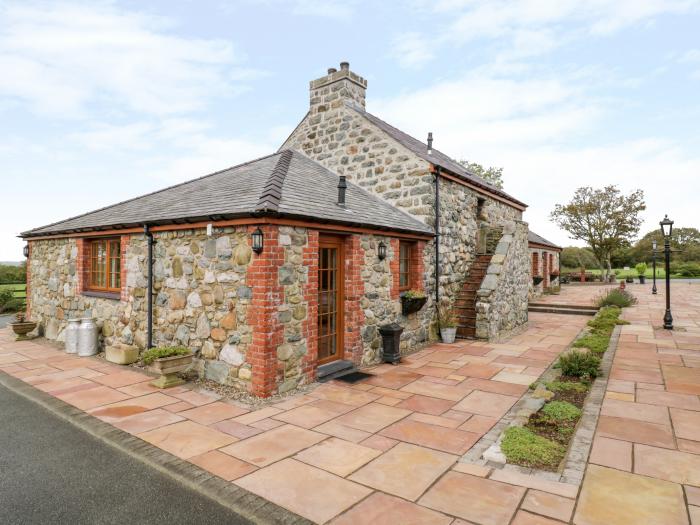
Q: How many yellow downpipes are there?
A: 0